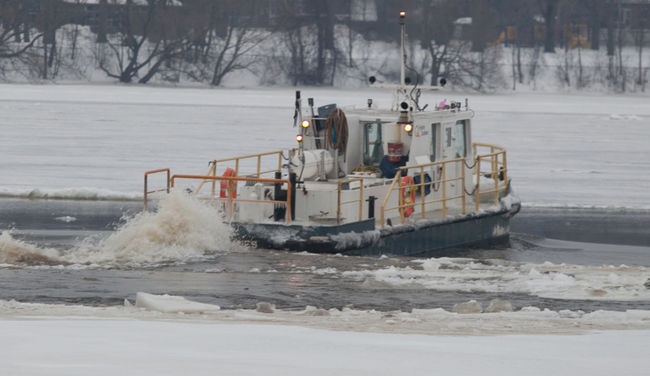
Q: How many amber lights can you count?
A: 4